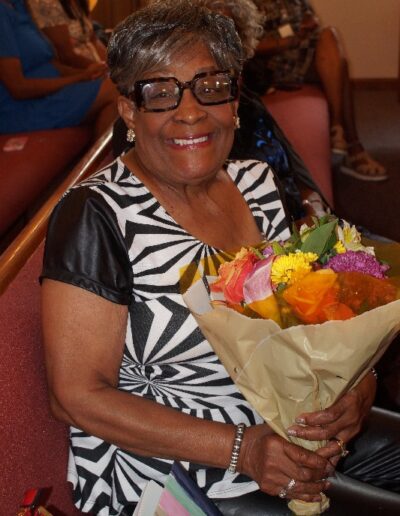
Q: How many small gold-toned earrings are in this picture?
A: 2